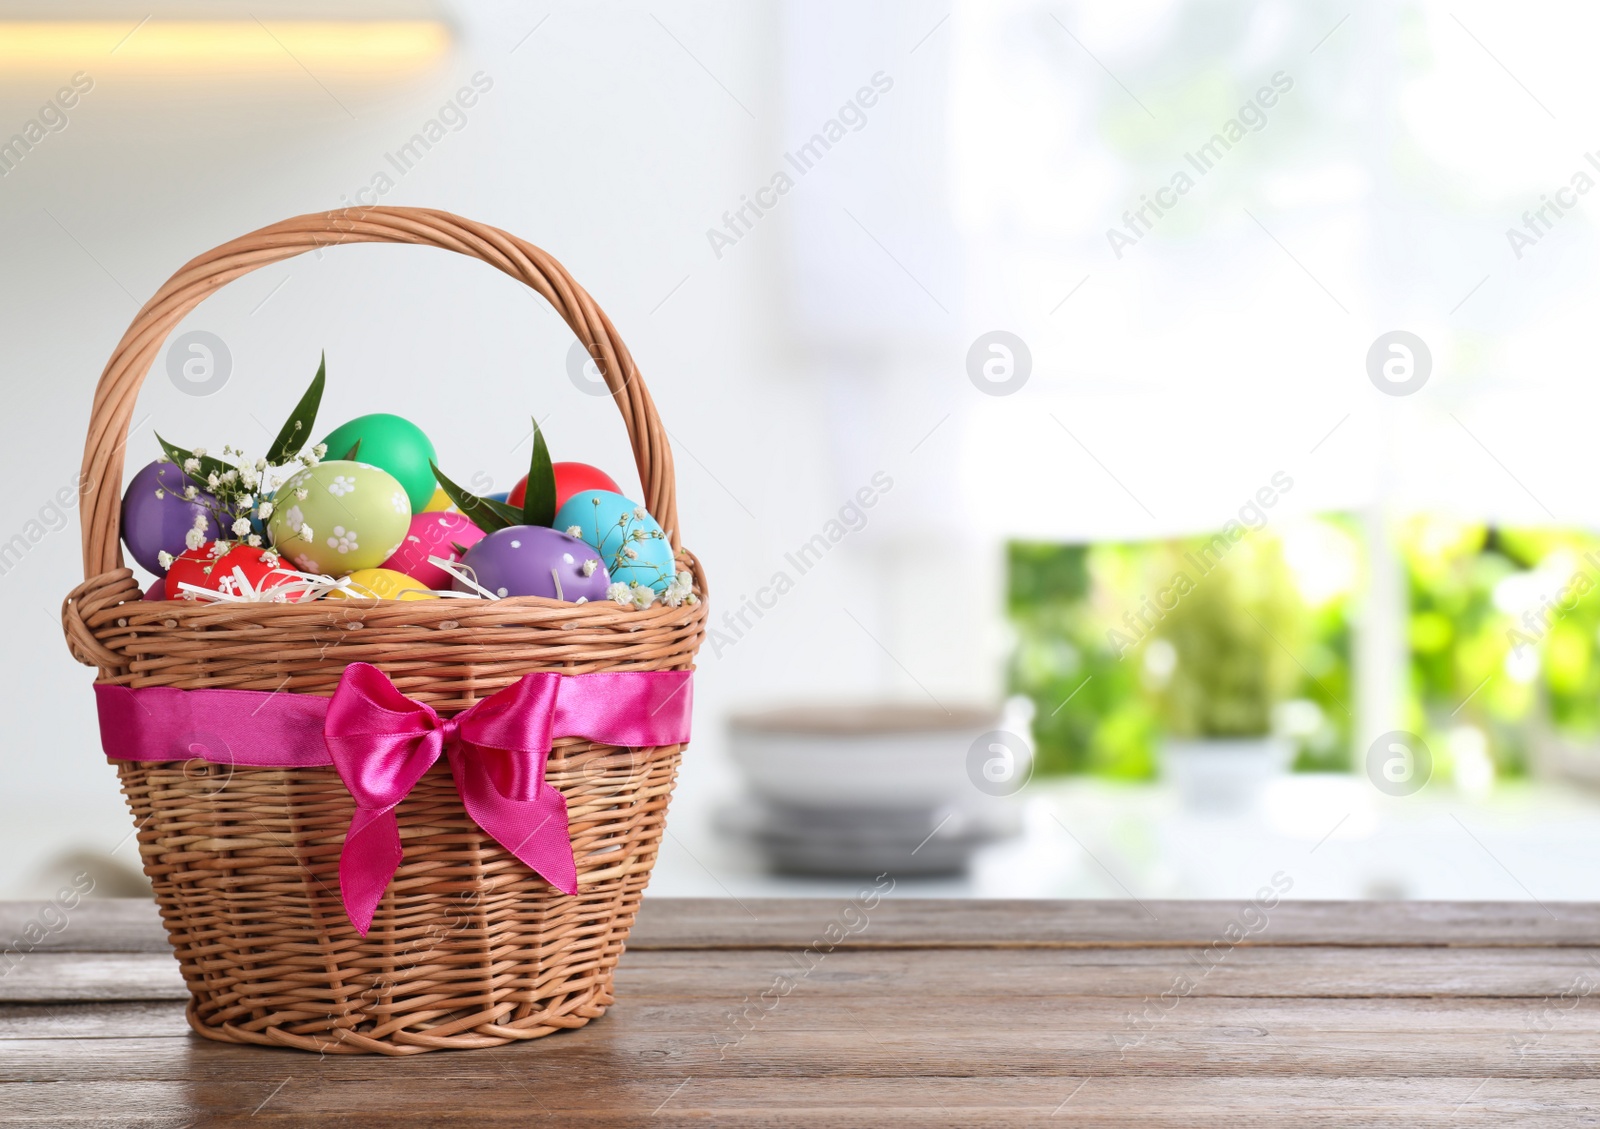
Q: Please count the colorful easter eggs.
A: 13